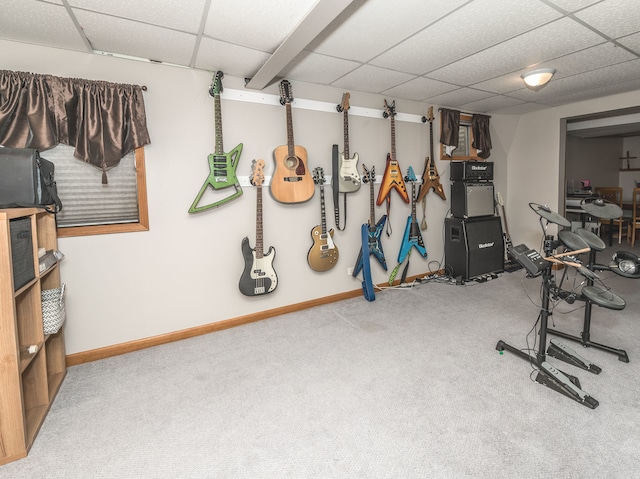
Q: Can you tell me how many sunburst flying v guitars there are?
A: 1